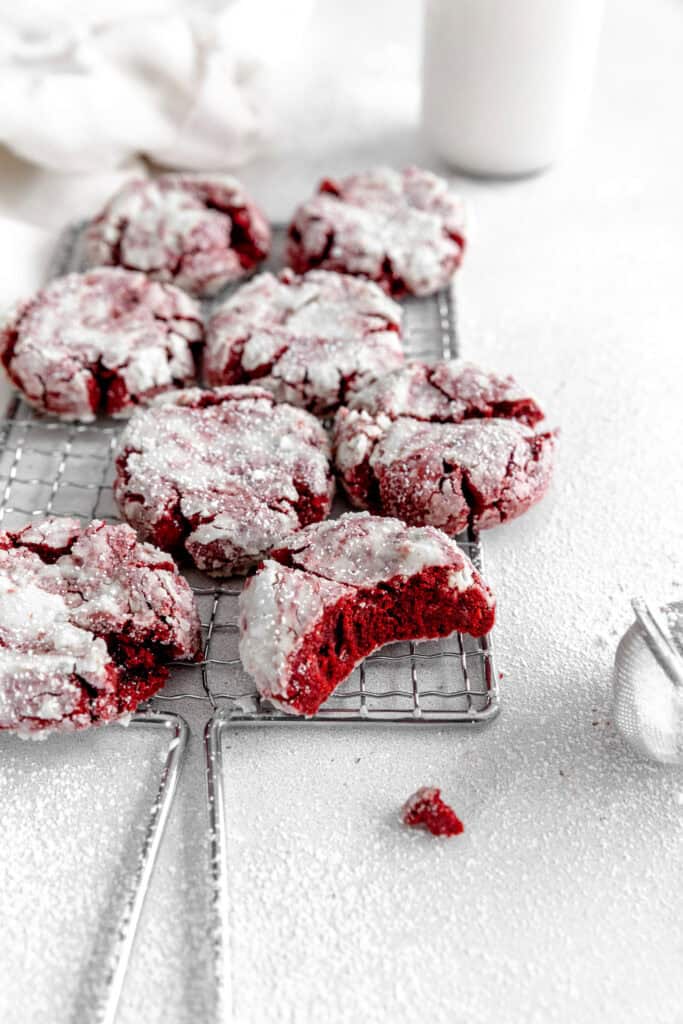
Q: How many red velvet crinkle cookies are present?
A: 8